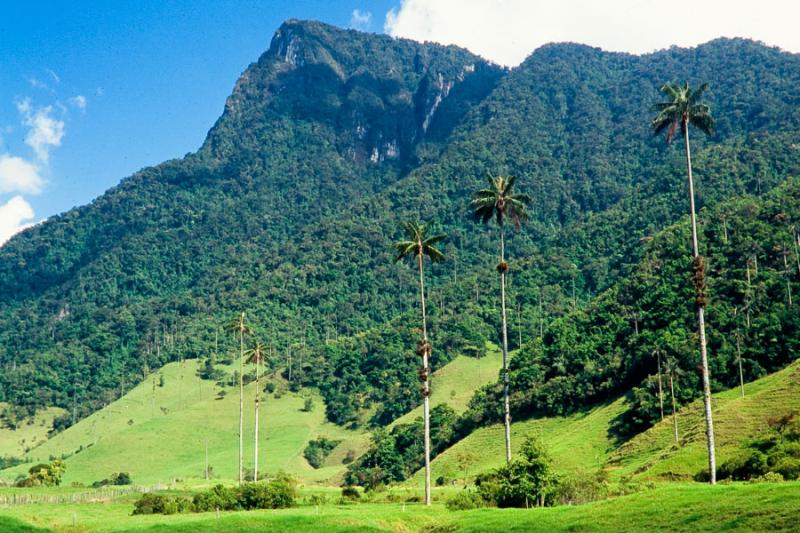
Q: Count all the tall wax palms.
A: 5